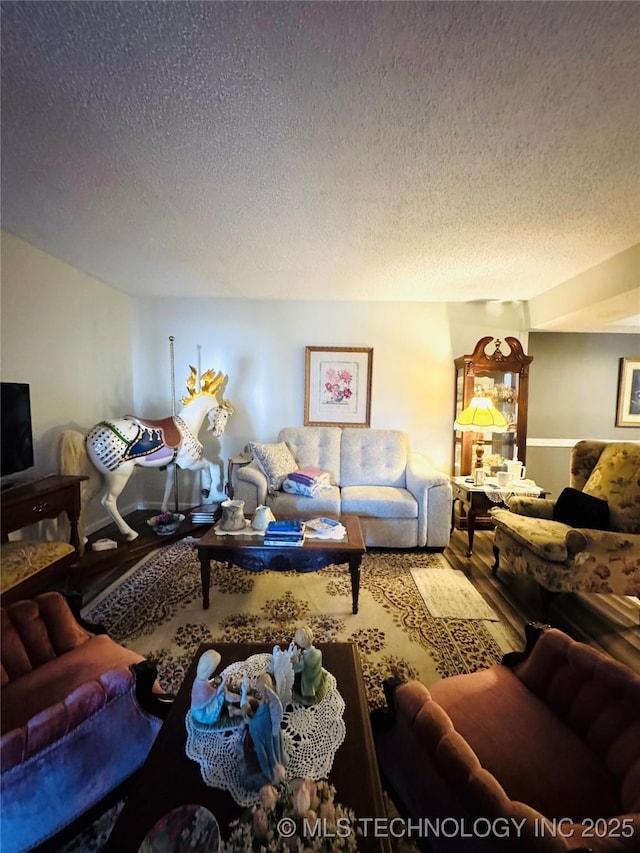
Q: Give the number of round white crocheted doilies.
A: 1